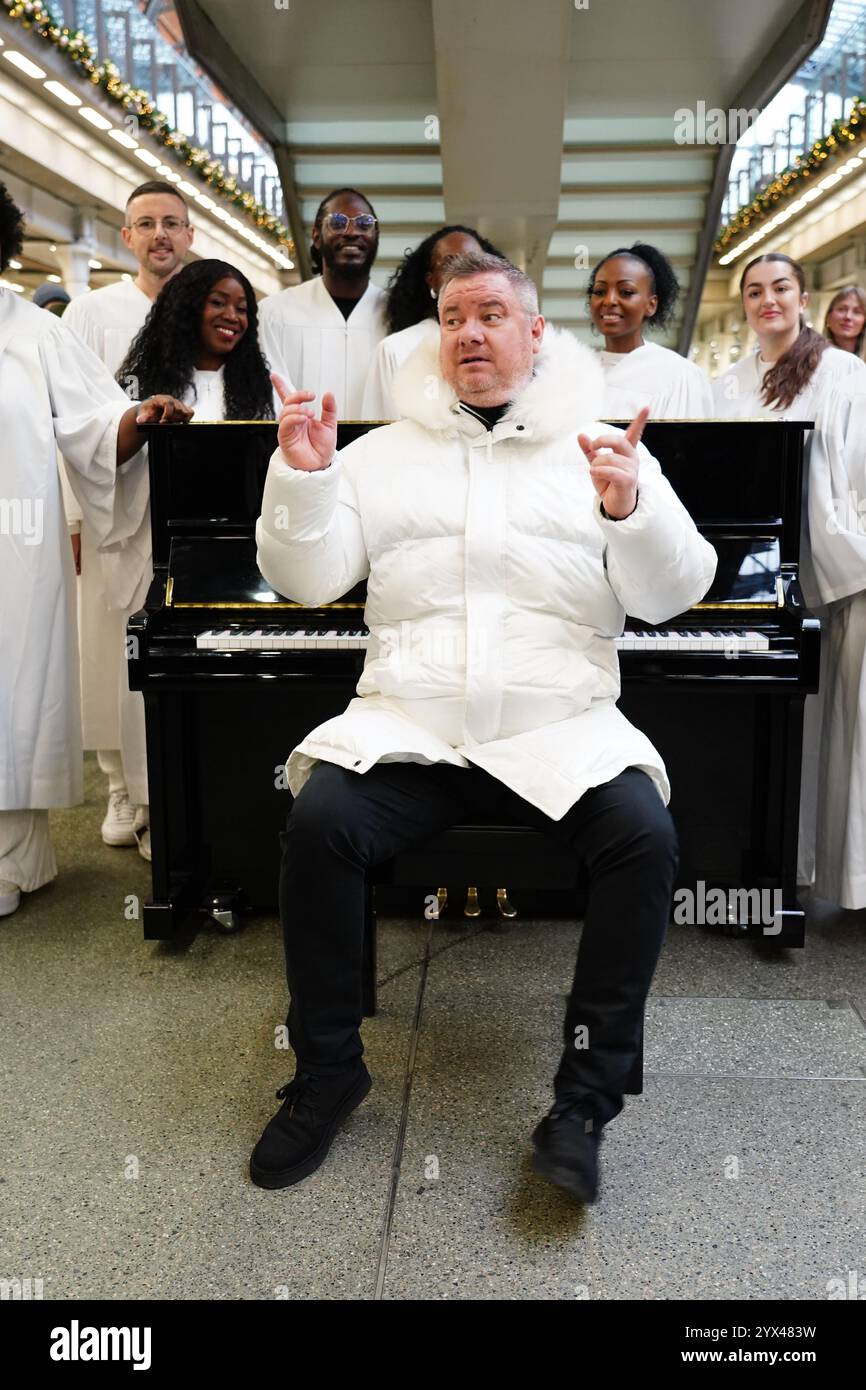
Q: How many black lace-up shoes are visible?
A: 2